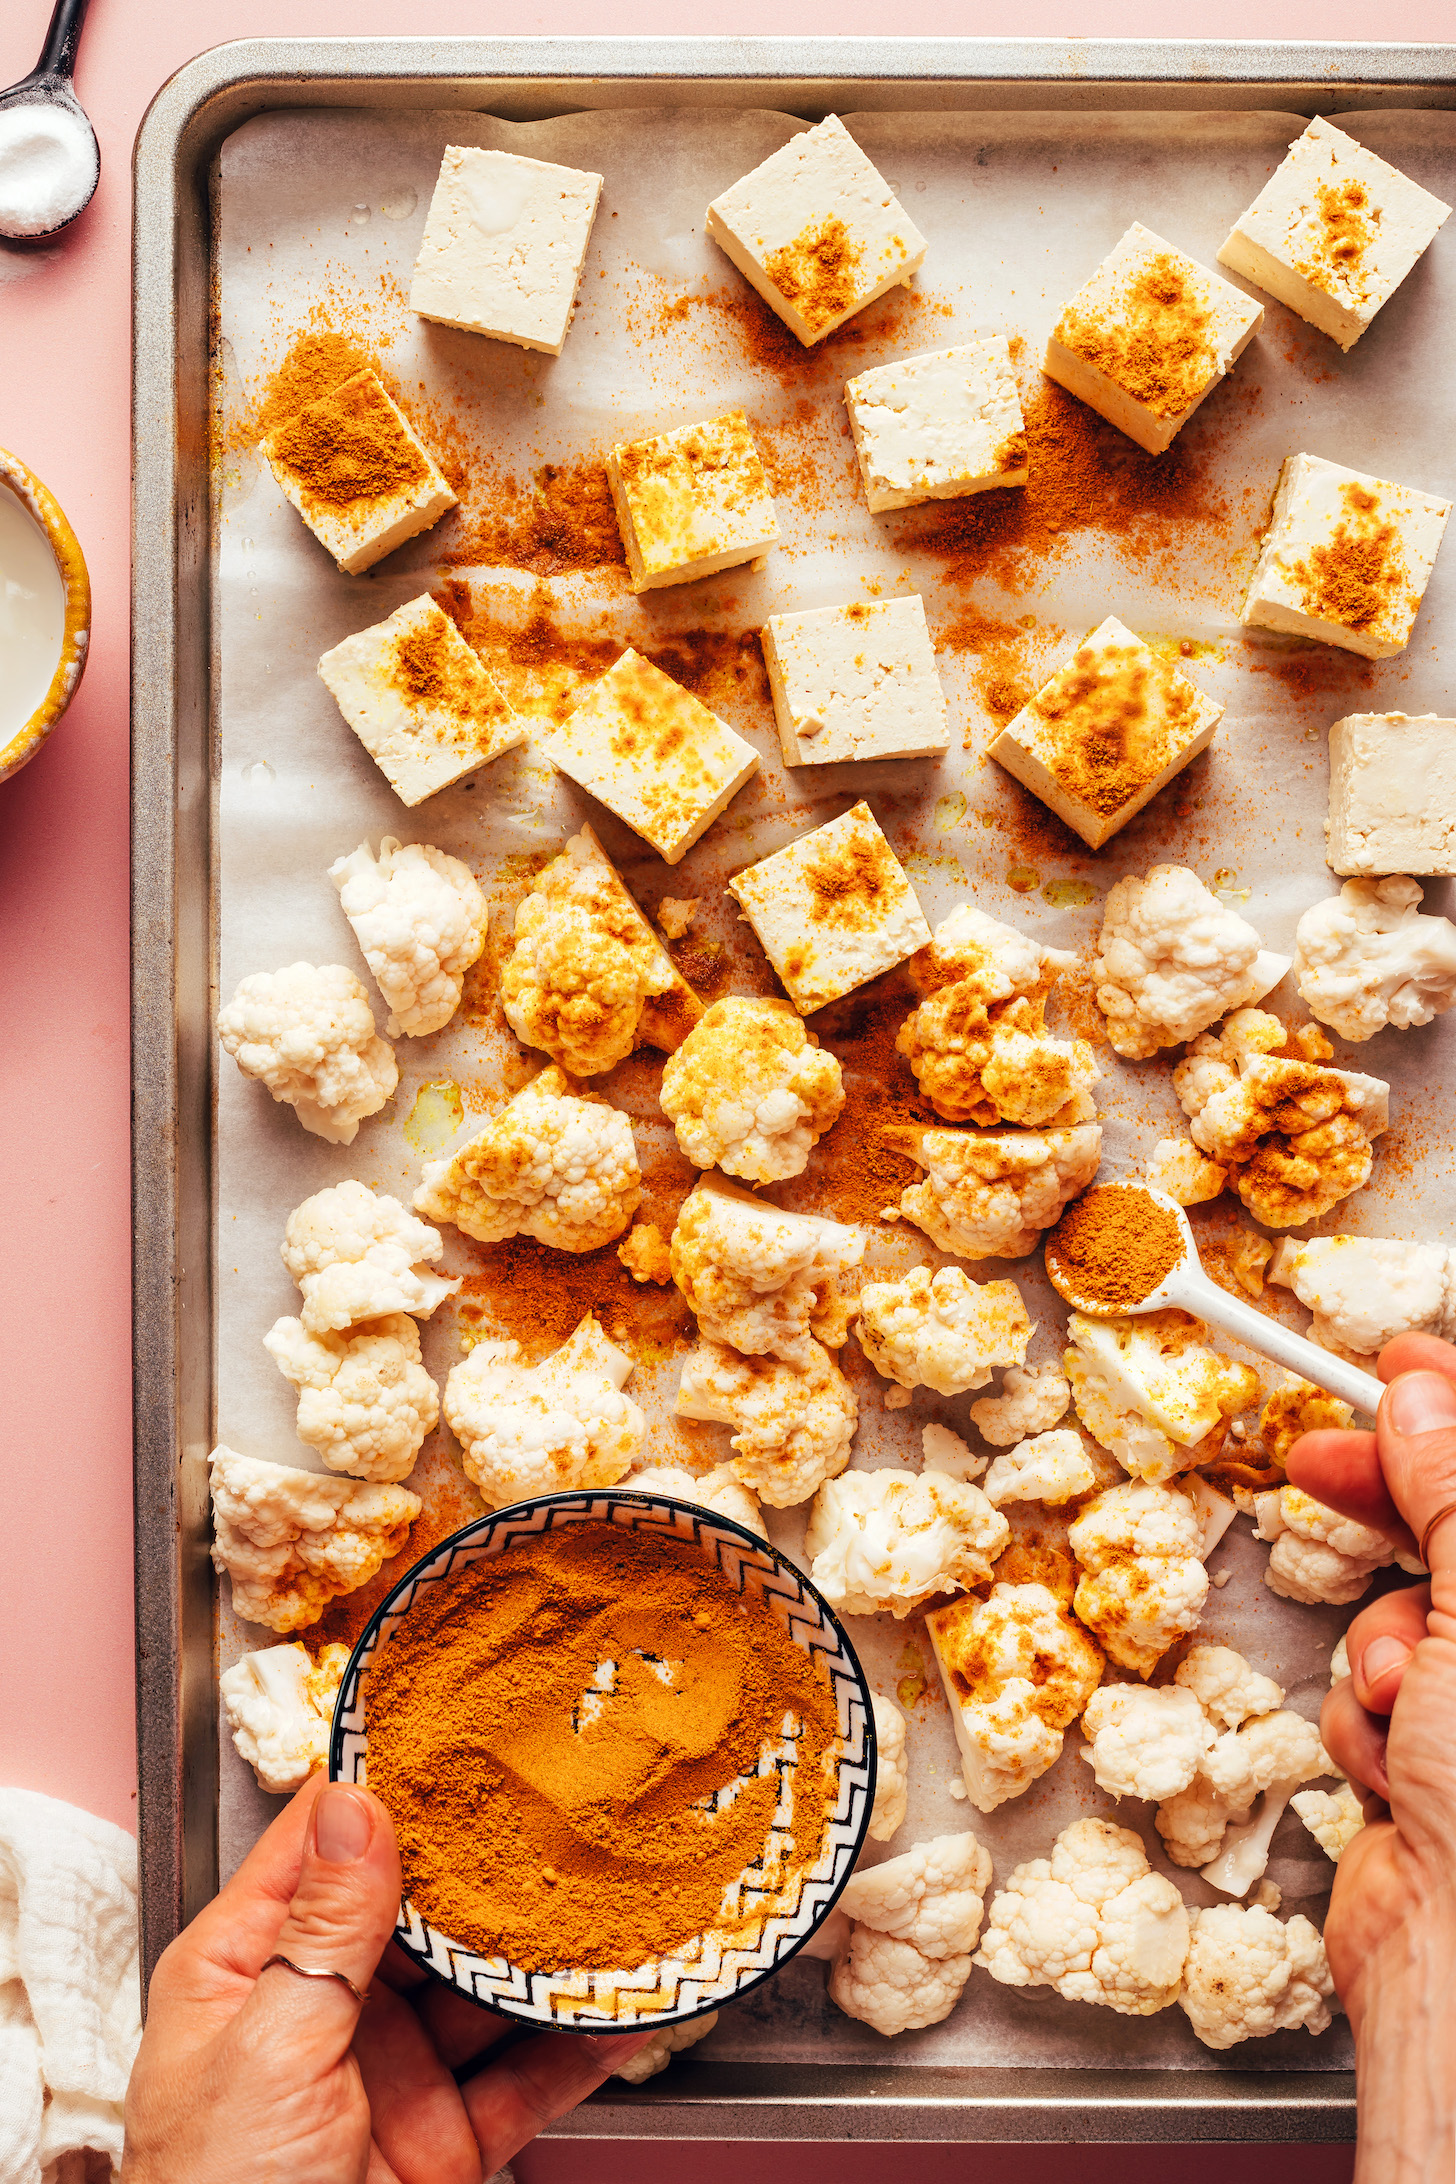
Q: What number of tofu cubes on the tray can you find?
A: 14